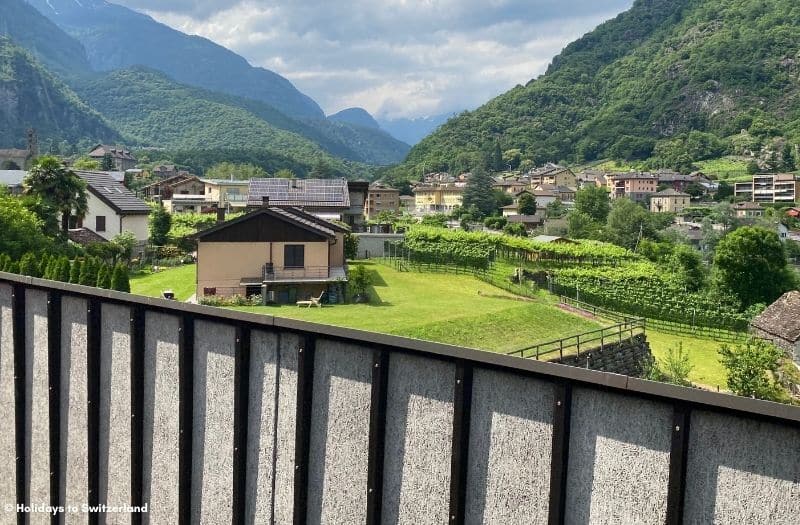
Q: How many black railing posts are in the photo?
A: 11